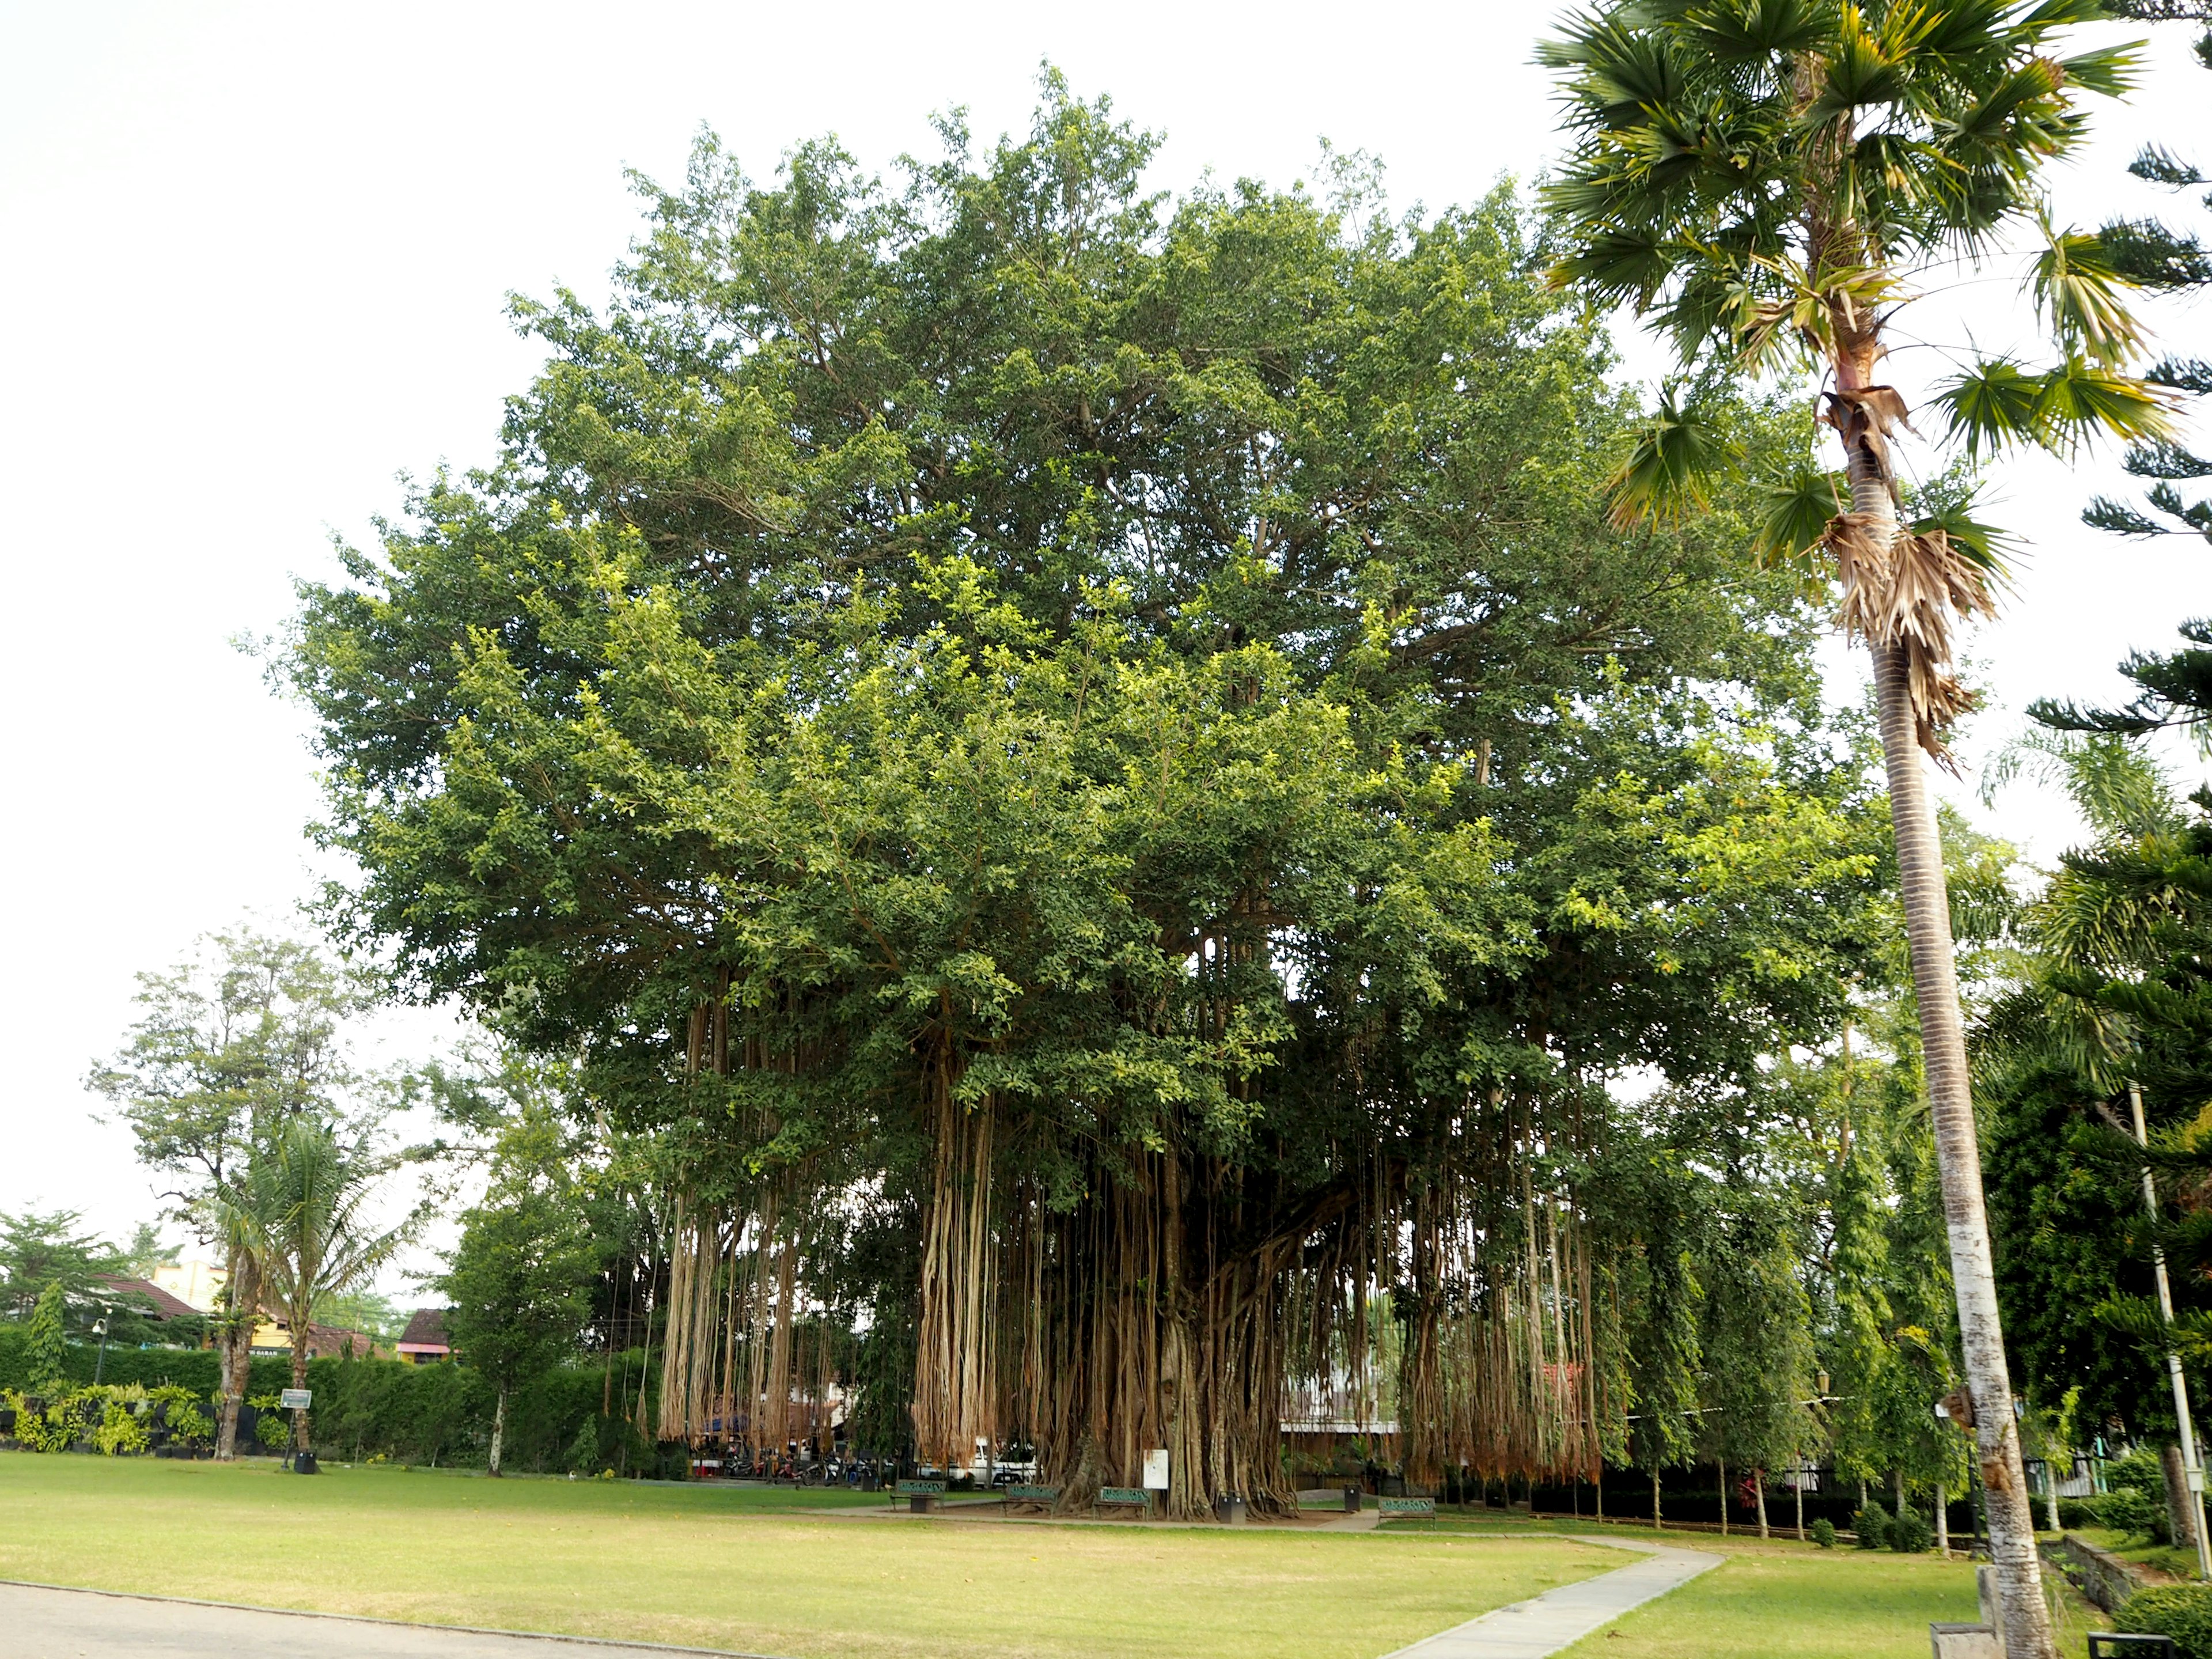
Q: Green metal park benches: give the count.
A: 4